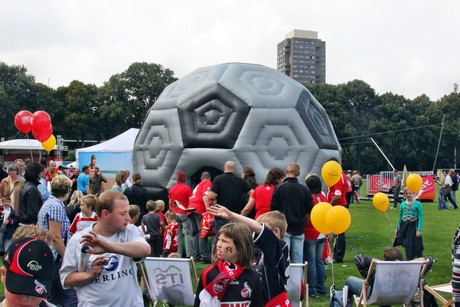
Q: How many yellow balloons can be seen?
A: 6